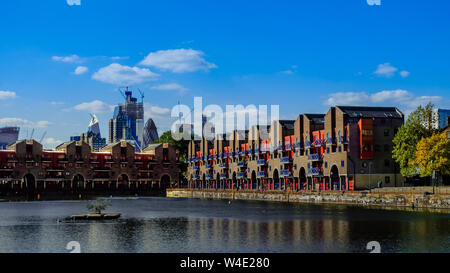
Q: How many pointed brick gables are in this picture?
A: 12